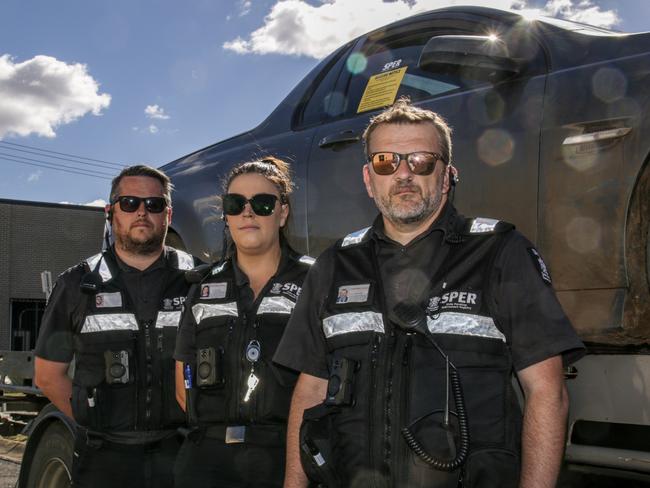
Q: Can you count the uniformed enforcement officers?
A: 3